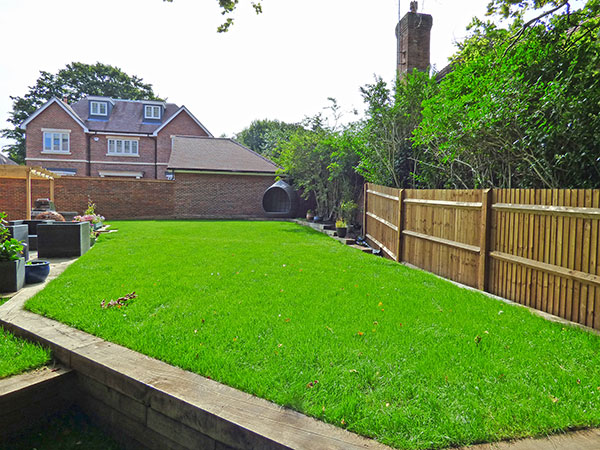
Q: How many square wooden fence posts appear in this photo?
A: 3